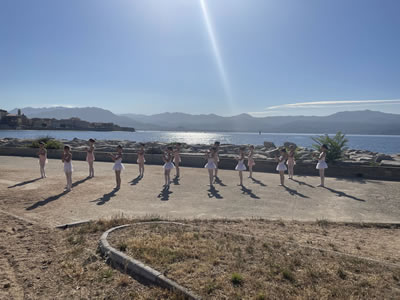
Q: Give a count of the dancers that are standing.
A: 14